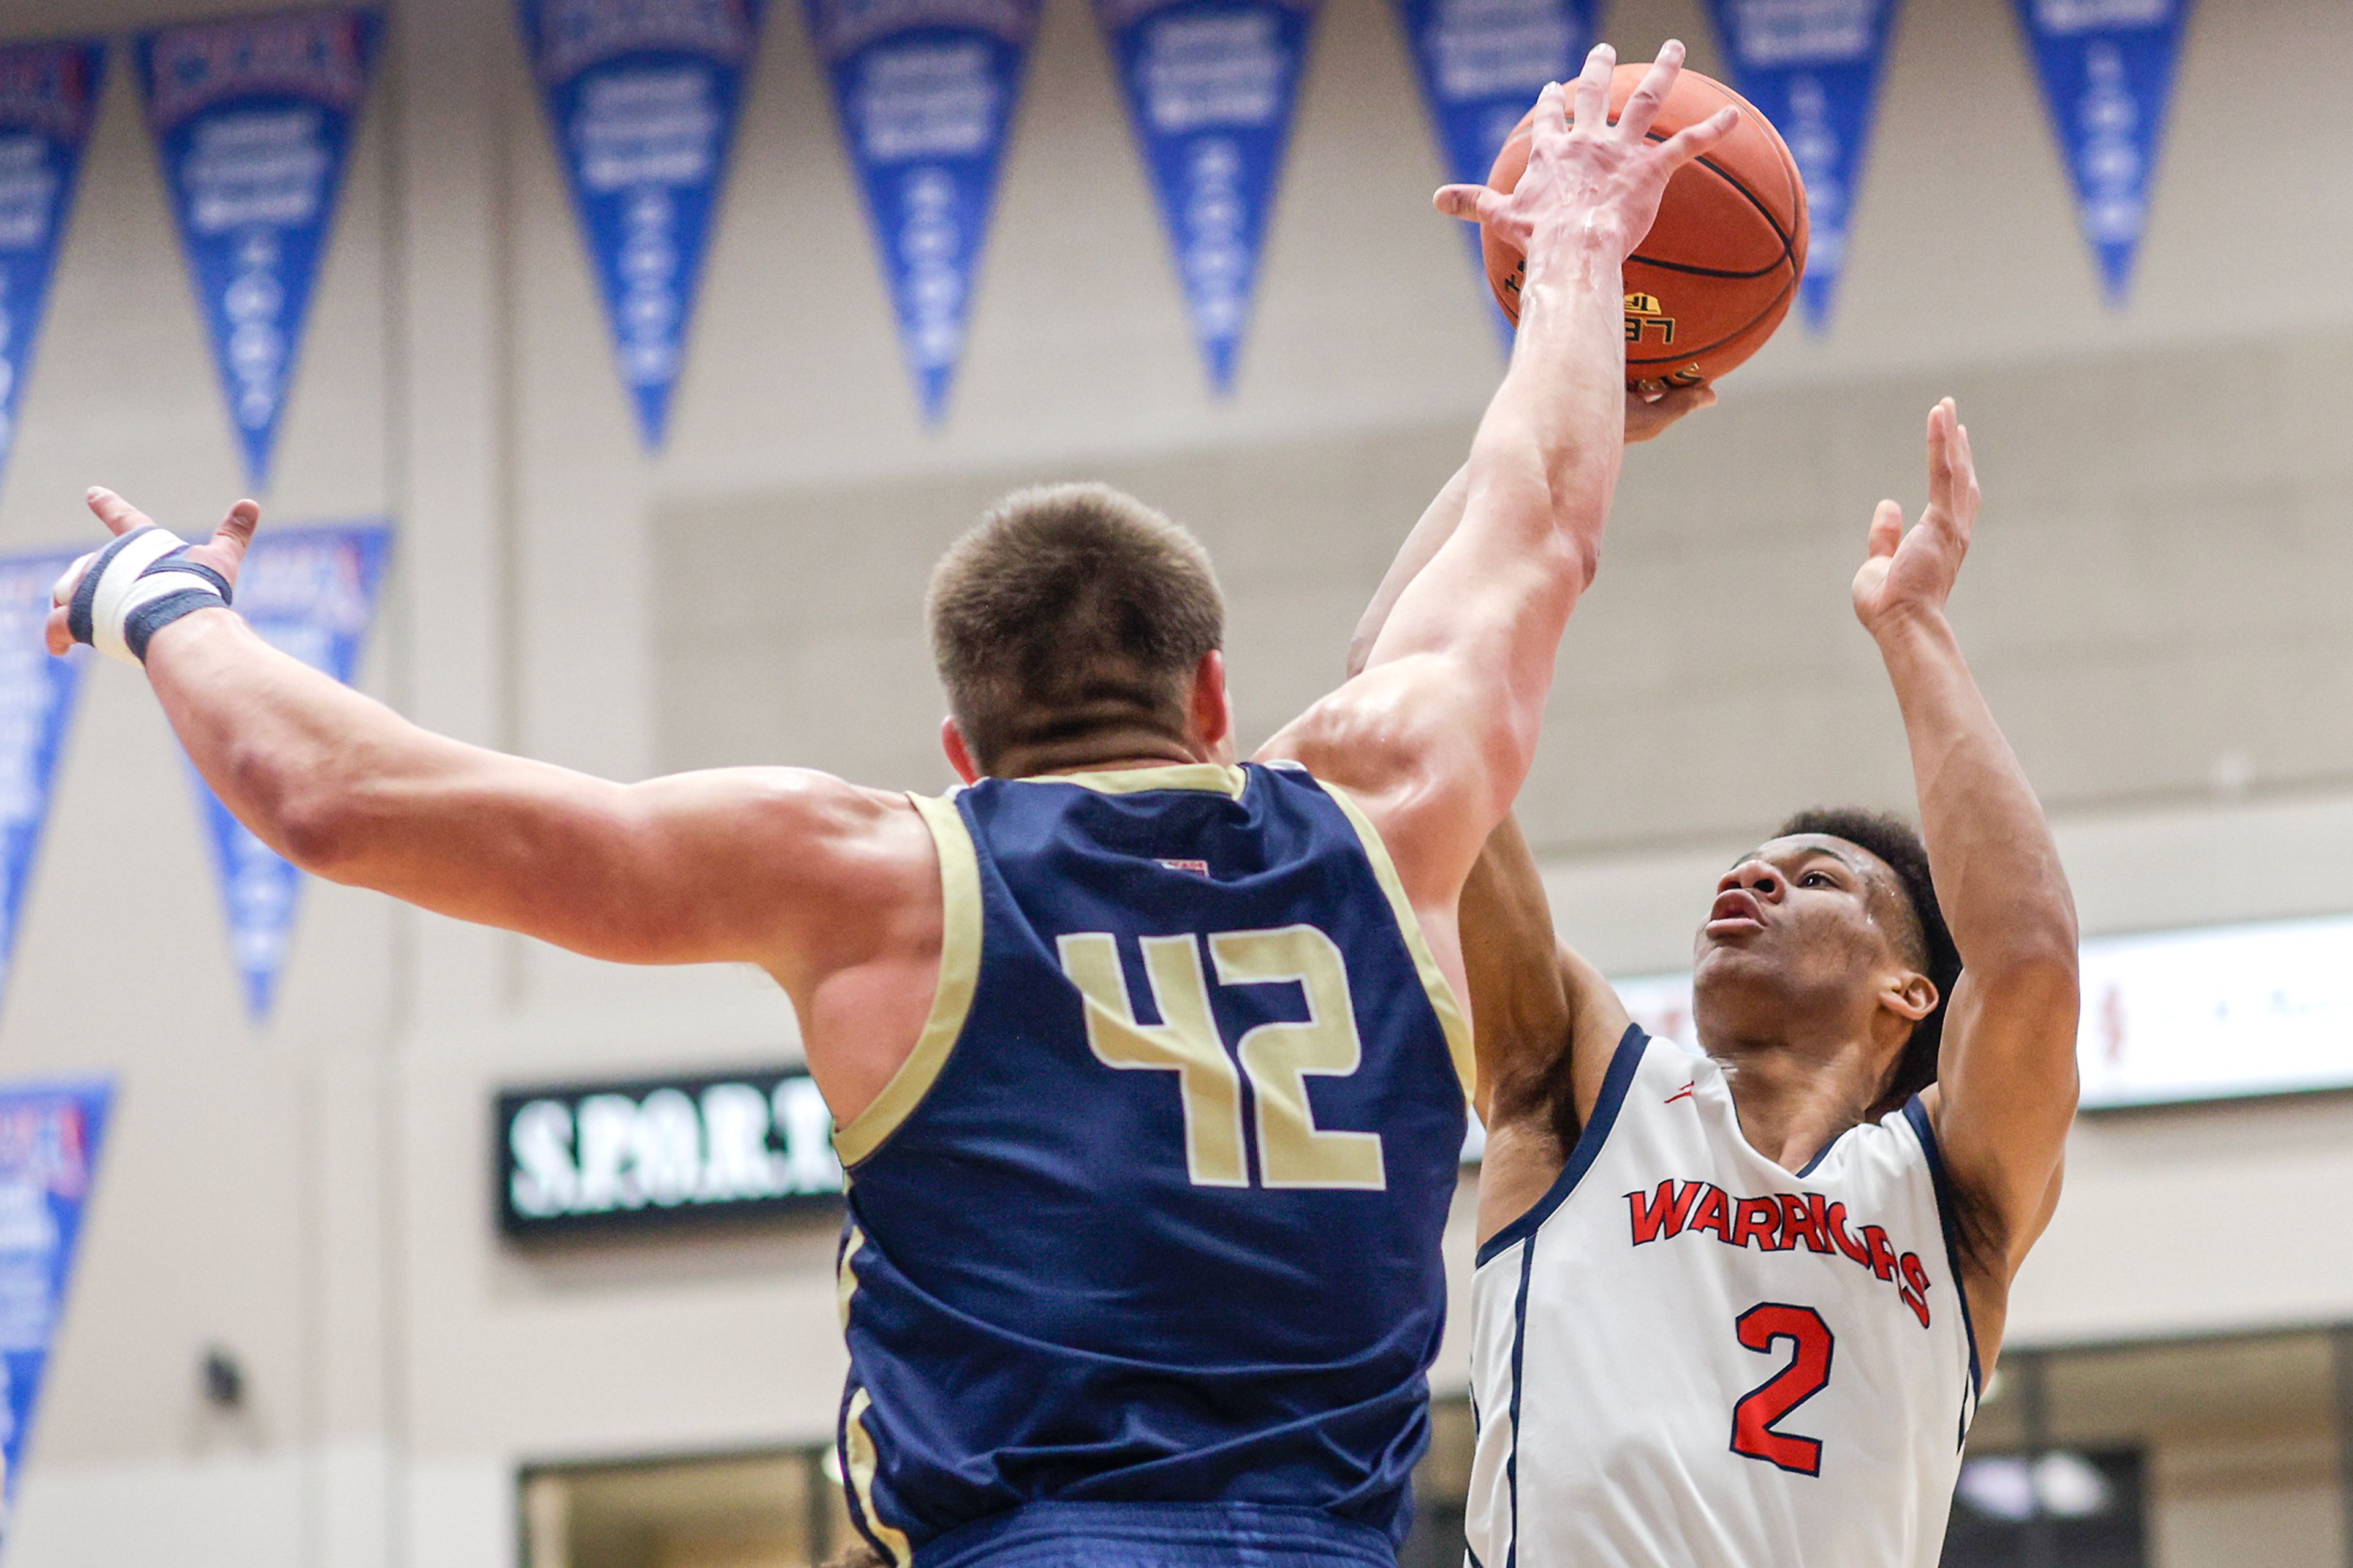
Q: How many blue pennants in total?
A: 11